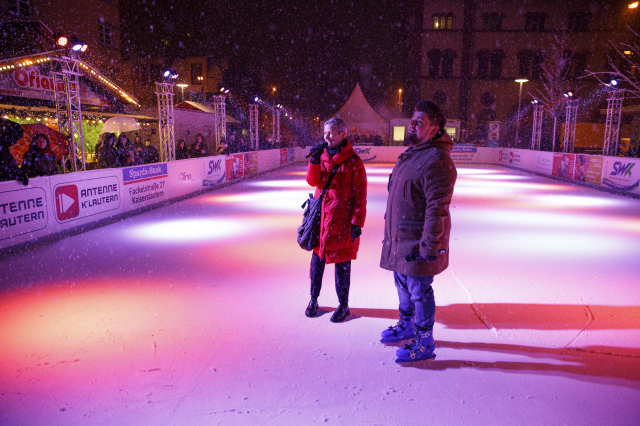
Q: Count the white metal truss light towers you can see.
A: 8